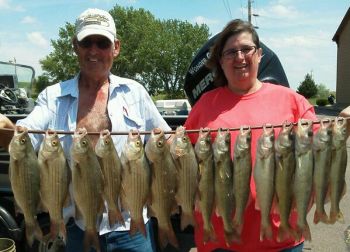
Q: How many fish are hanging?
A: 15